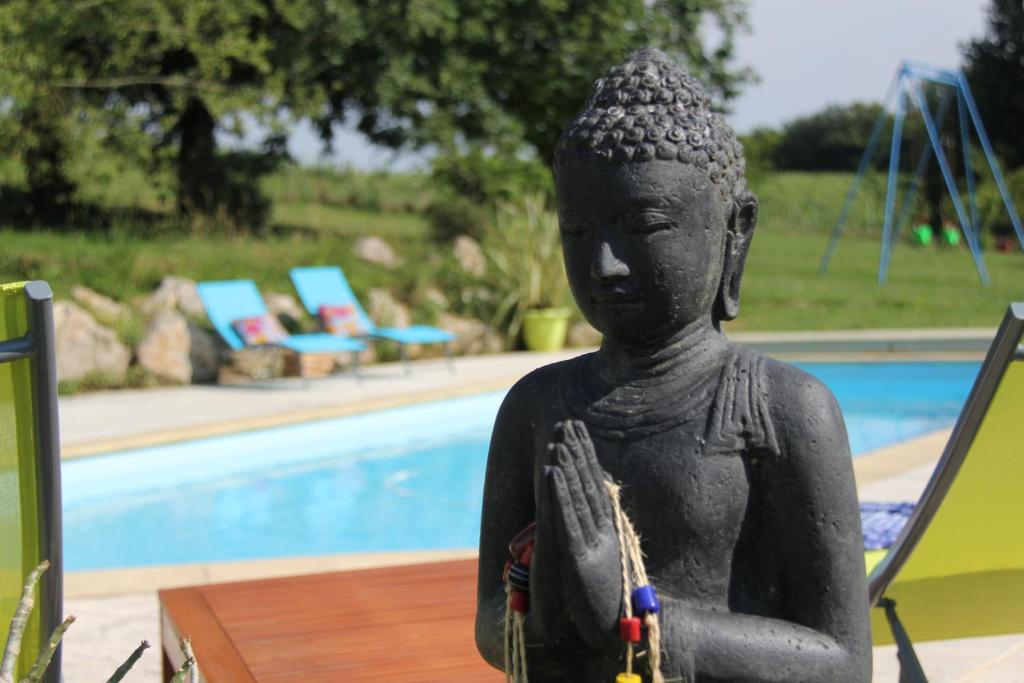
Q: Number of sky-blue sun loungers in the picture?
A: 2